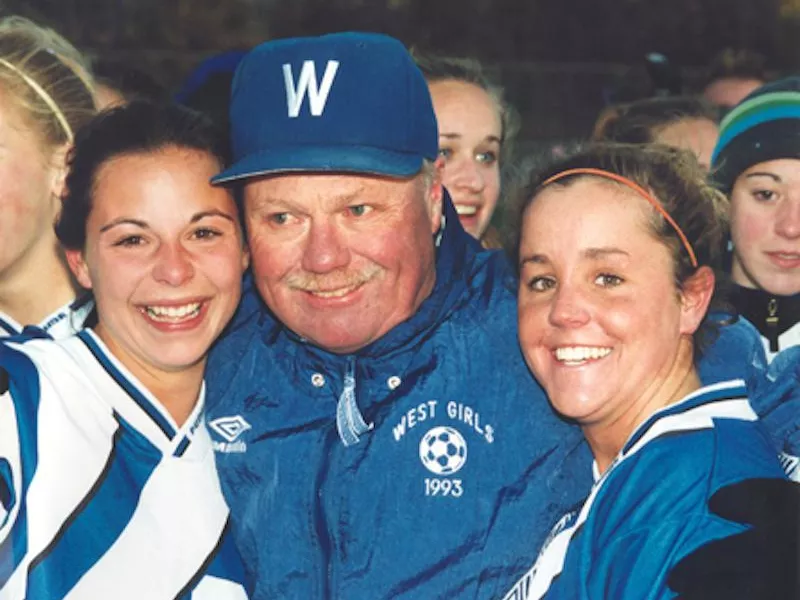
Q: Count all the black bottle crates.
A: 0